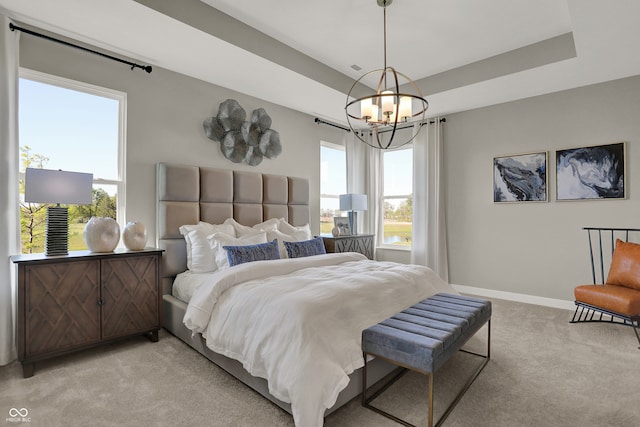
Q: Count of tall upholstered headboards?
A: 1